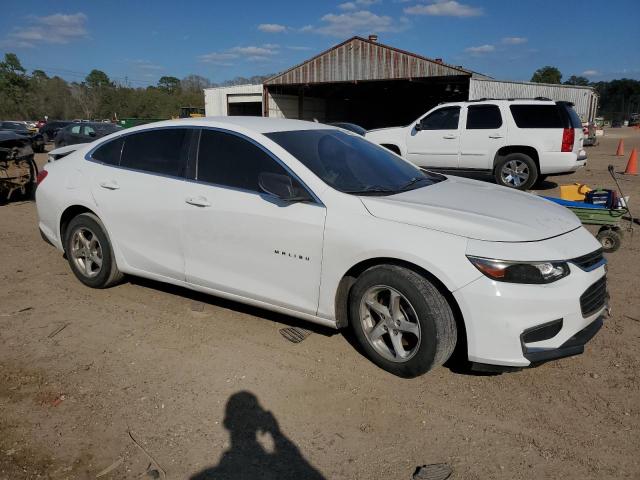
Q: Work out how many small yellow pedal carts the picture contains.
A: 0